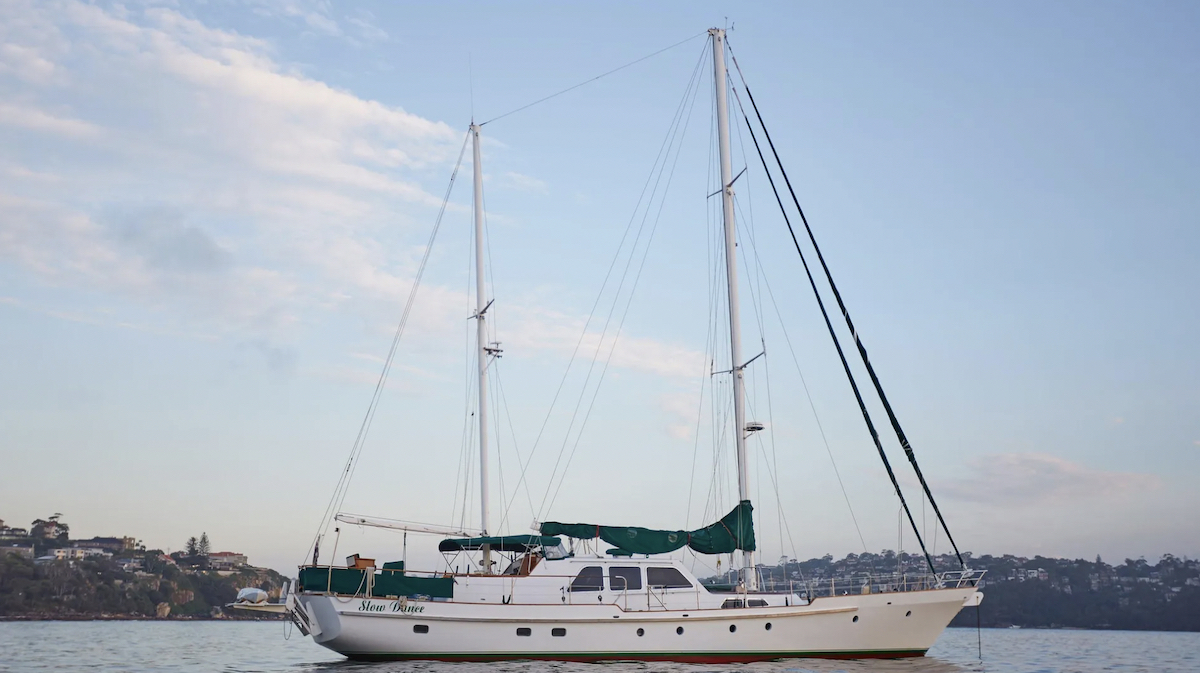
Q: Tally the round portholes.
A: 6